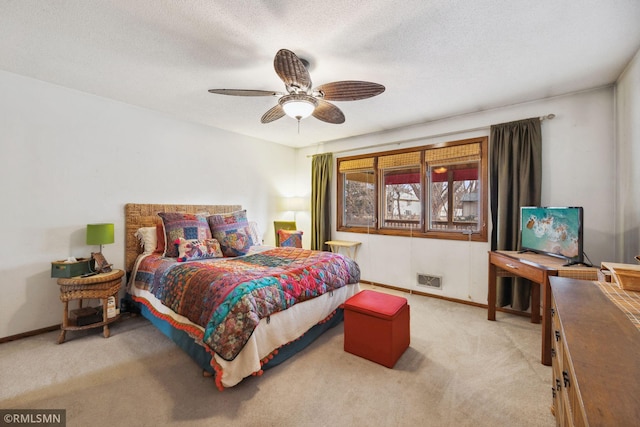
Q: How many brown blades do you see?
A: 5